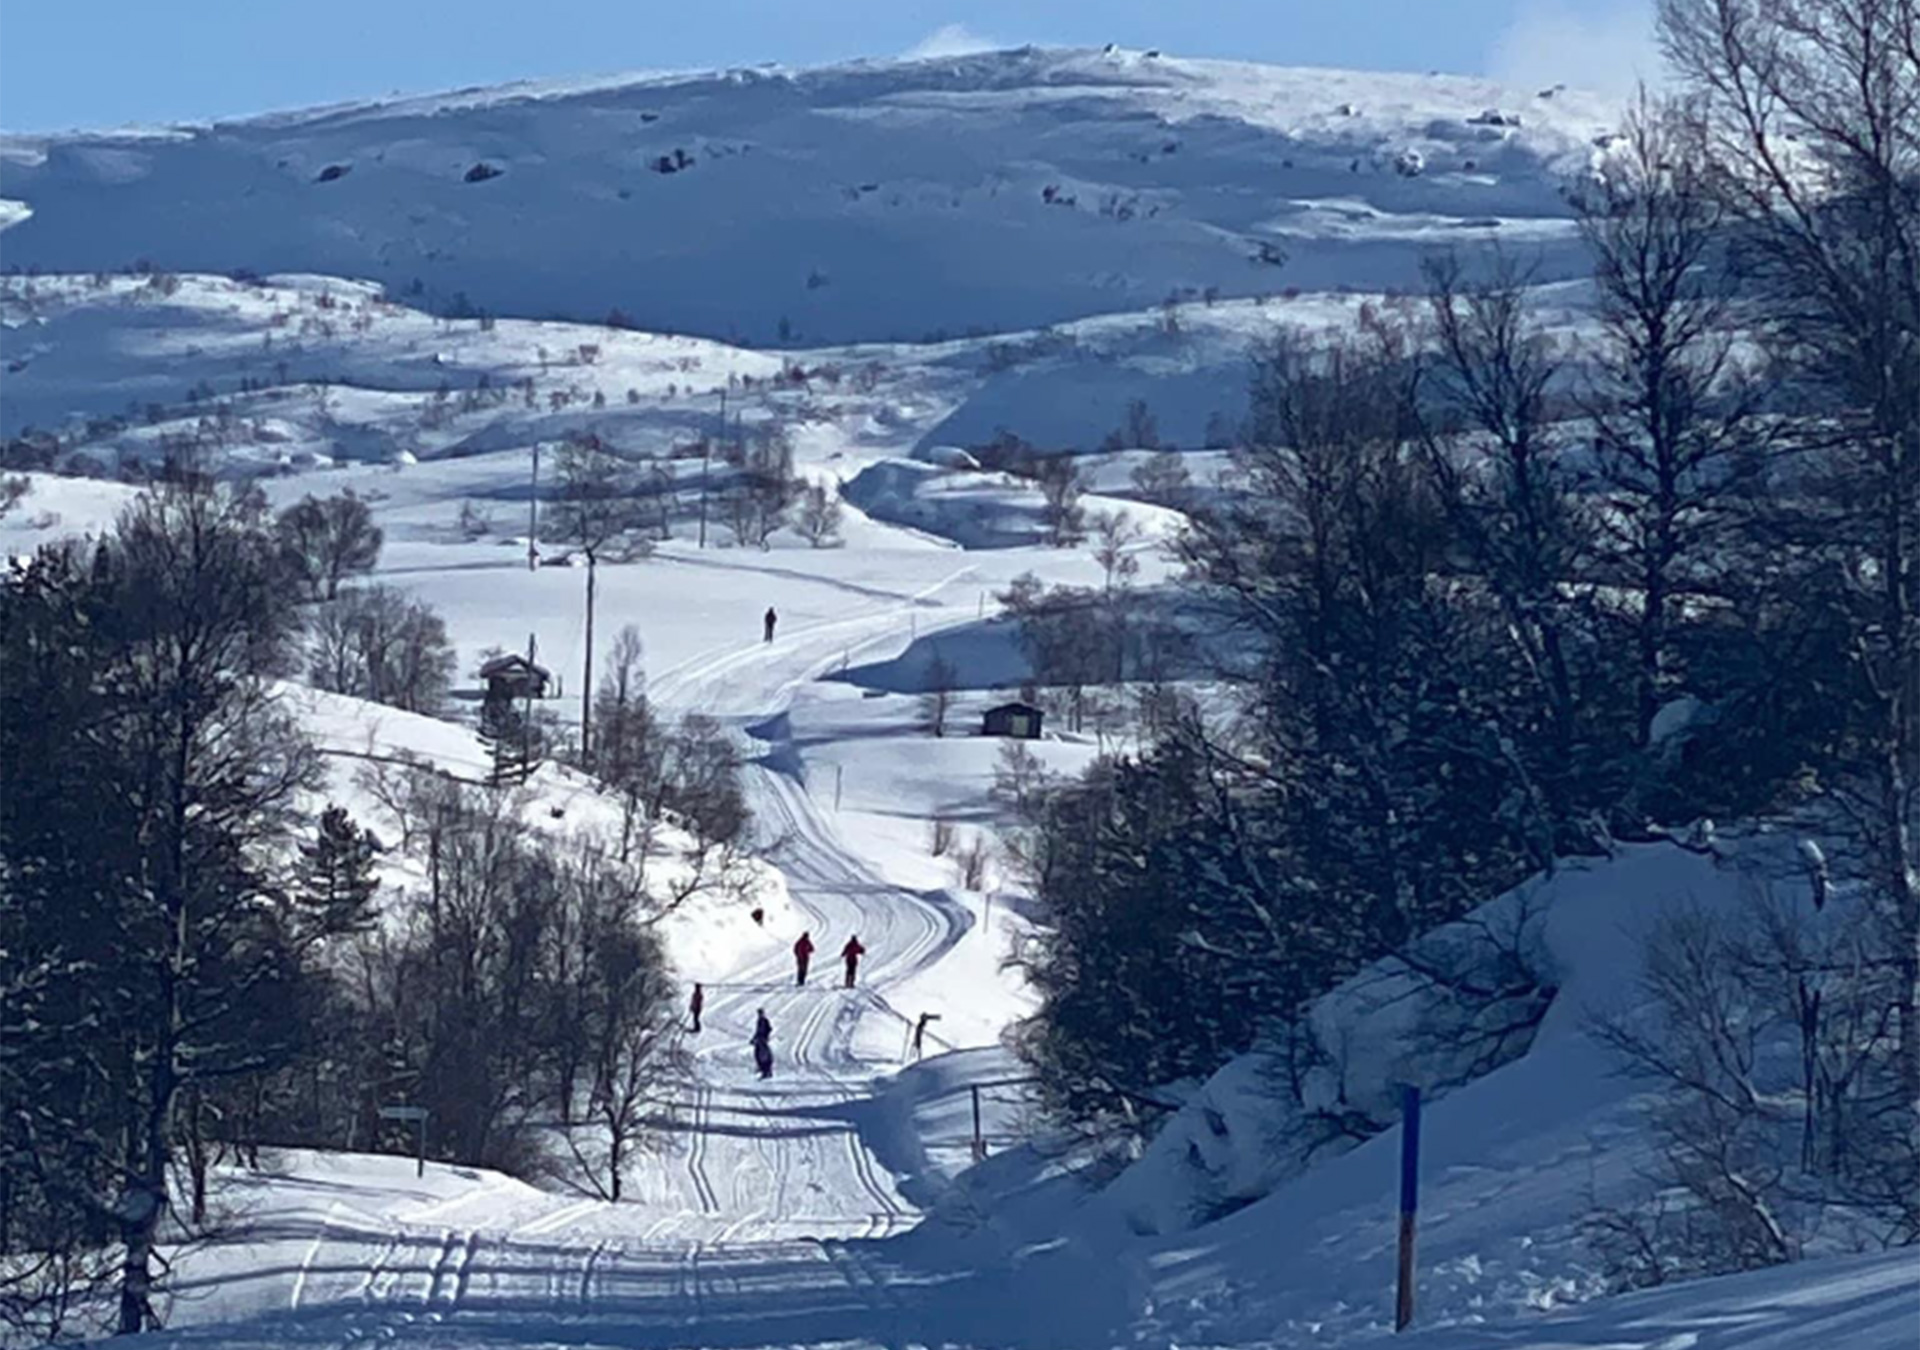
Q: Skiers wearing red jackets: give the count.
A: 3